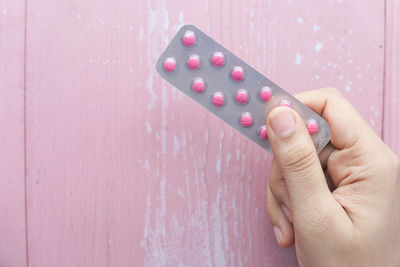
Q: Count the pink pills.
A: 13